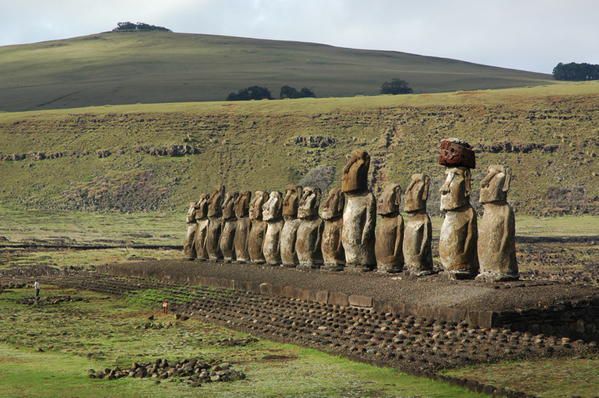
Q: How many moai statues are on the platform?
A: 15